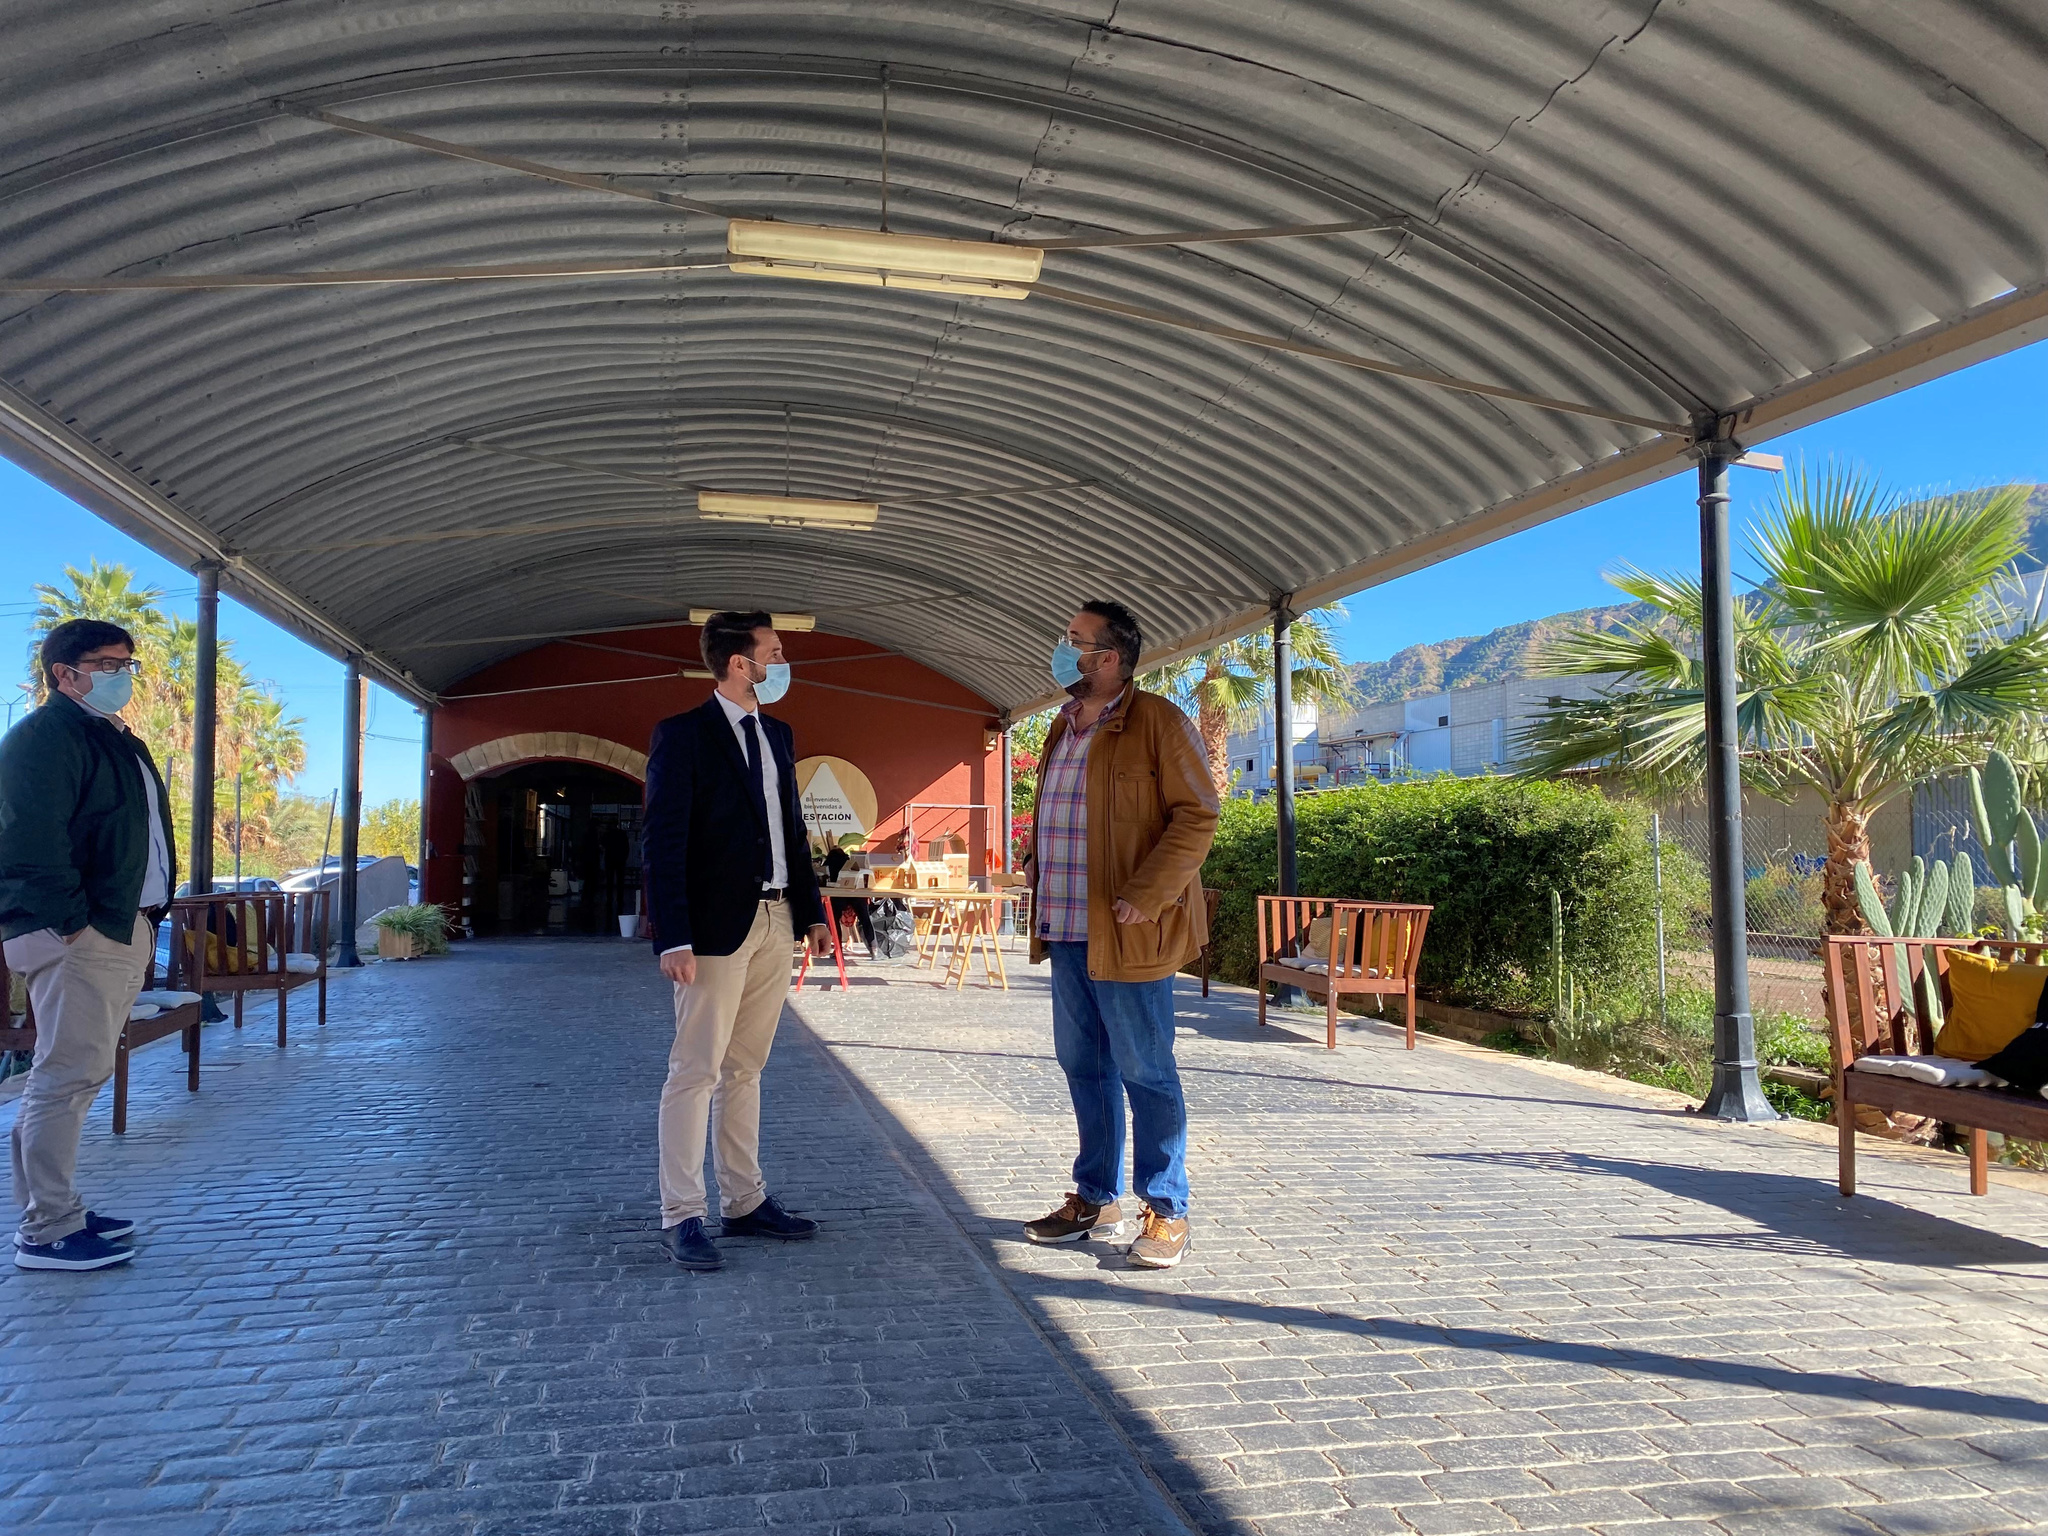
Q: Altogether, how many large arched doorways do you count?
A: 1